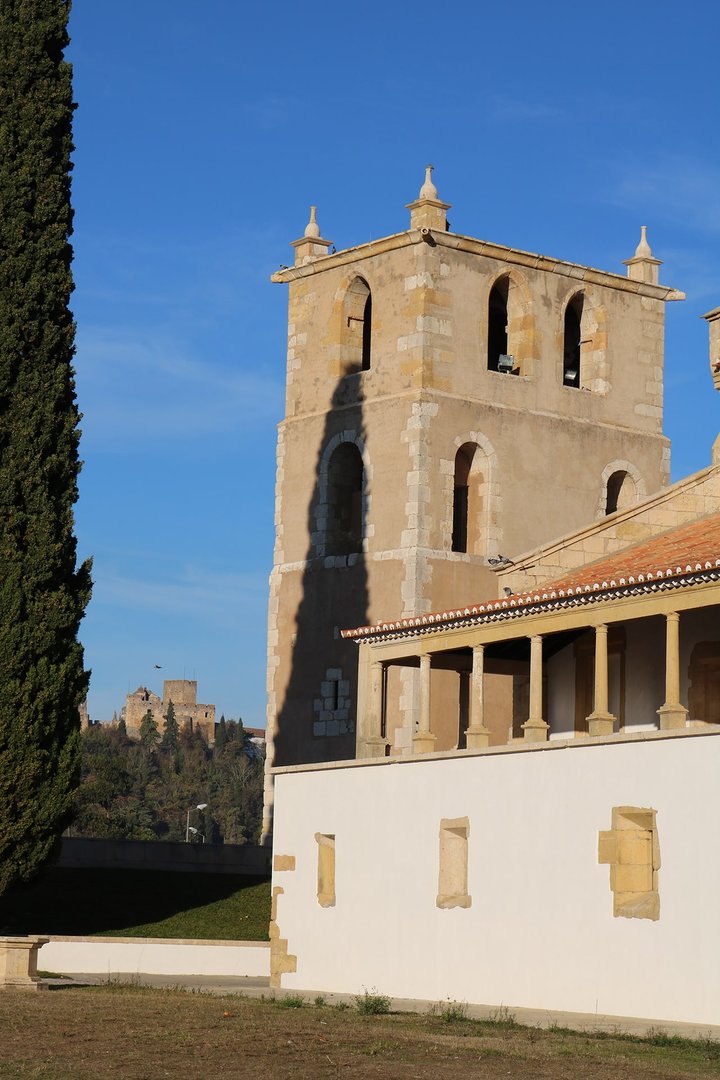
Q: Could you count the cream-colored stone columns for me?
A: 6